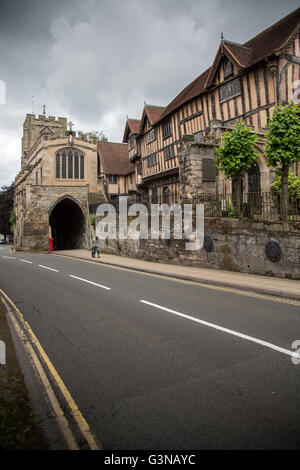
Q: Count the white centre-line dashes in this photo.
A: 5